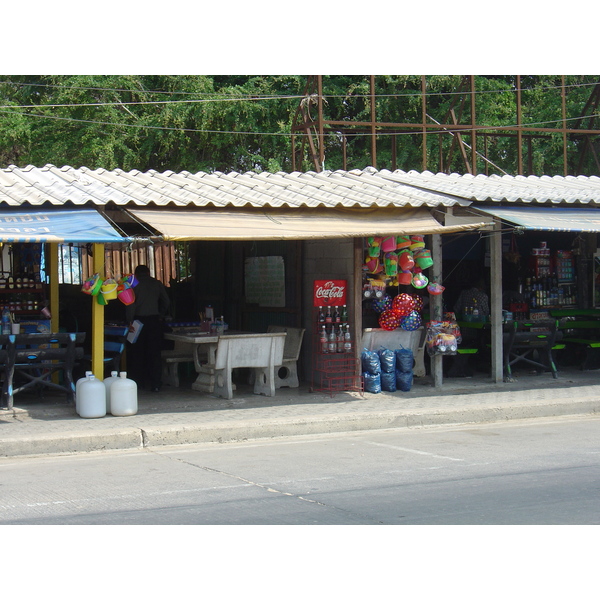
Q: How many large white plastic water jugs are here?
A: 4